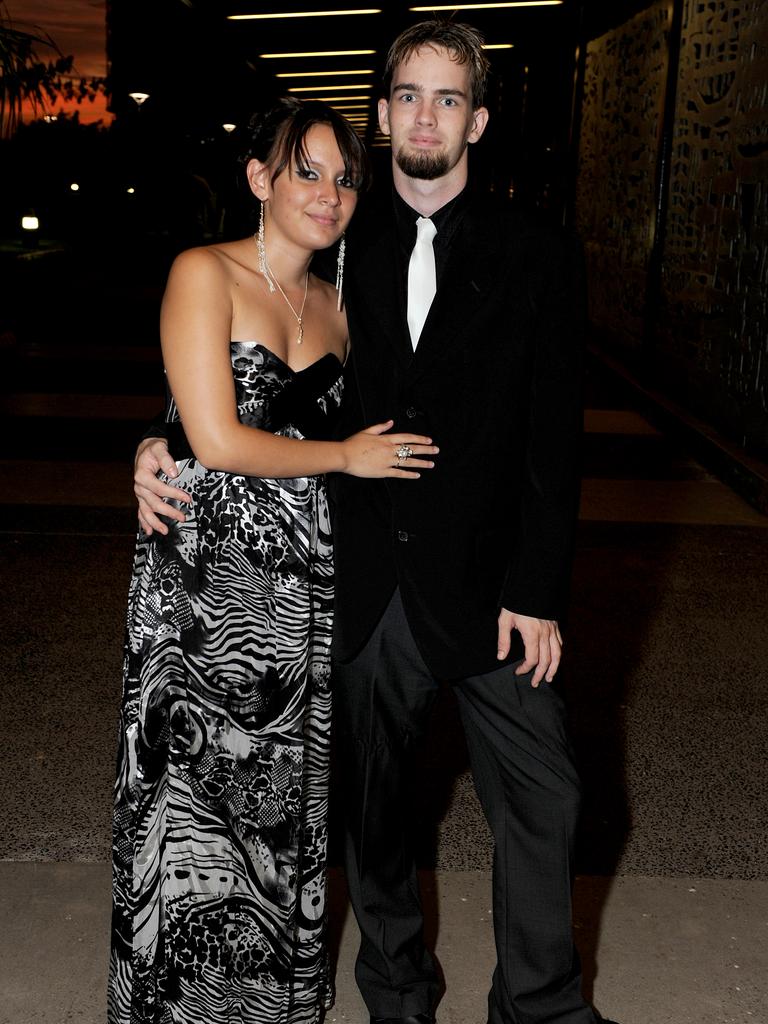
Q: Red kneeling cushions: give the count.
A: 0